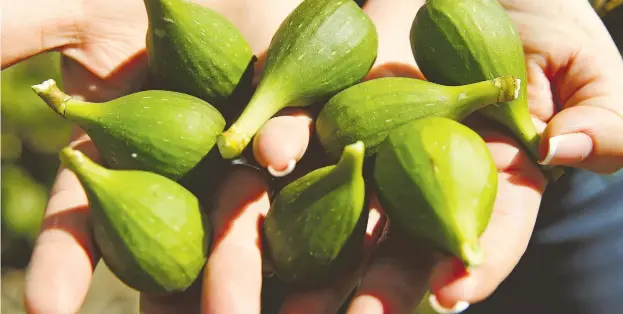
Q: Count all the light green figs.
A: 8